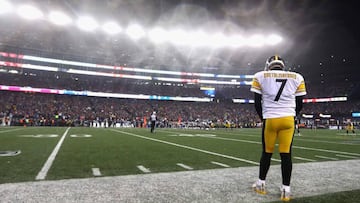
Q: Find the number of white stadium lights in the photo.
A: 13